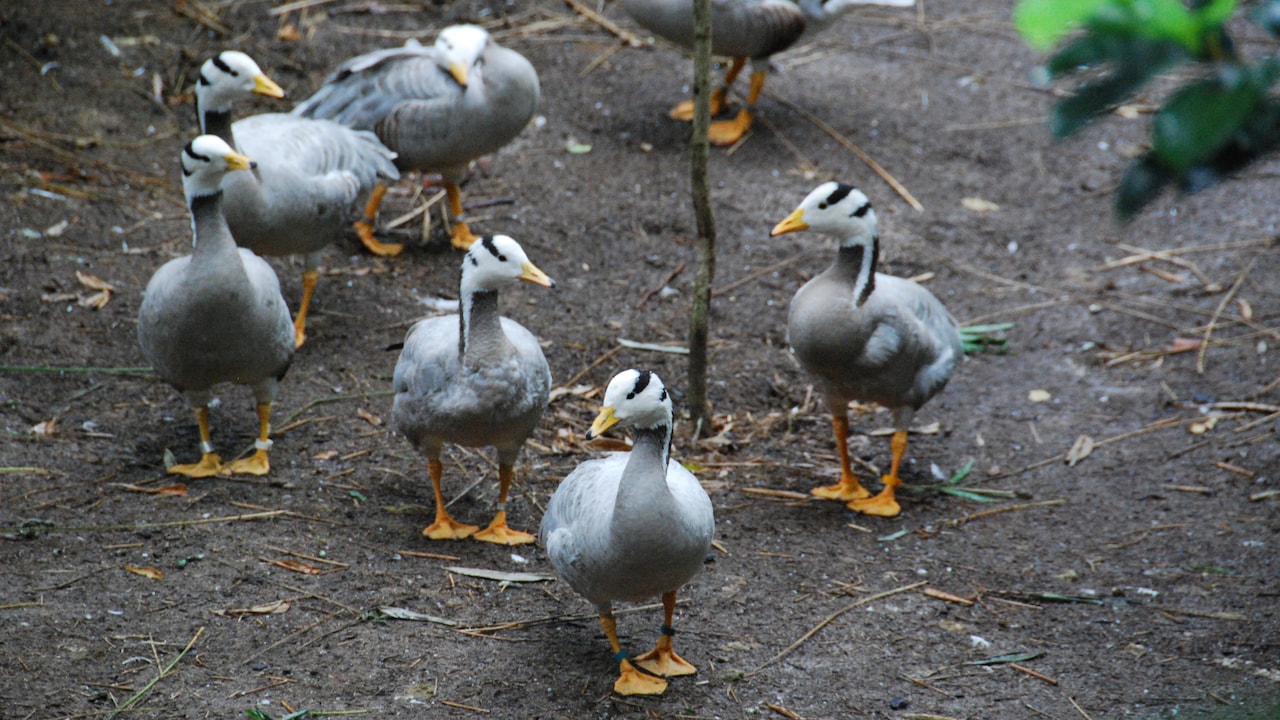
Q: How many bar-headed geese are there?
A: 7